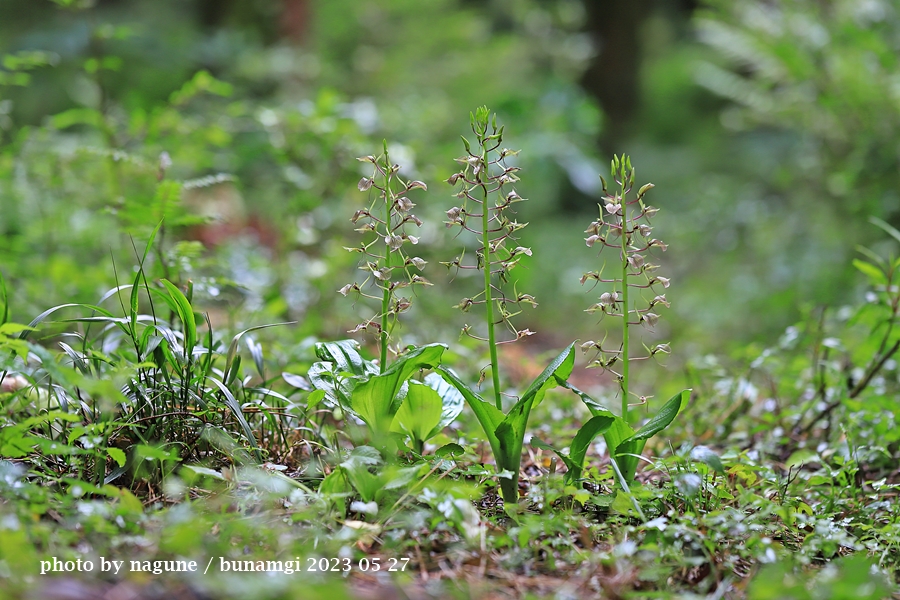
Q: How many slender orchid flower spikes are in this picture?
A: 3